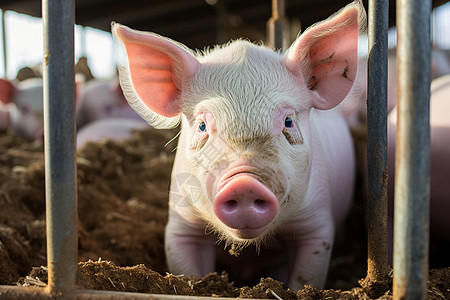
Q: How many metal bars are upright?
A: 3